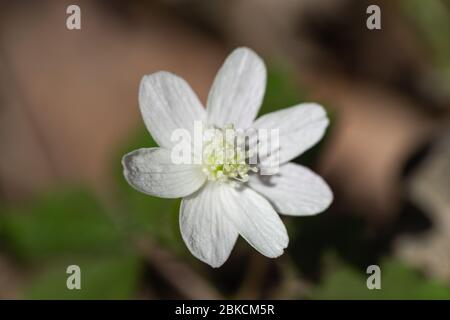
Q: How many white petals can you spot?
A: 7